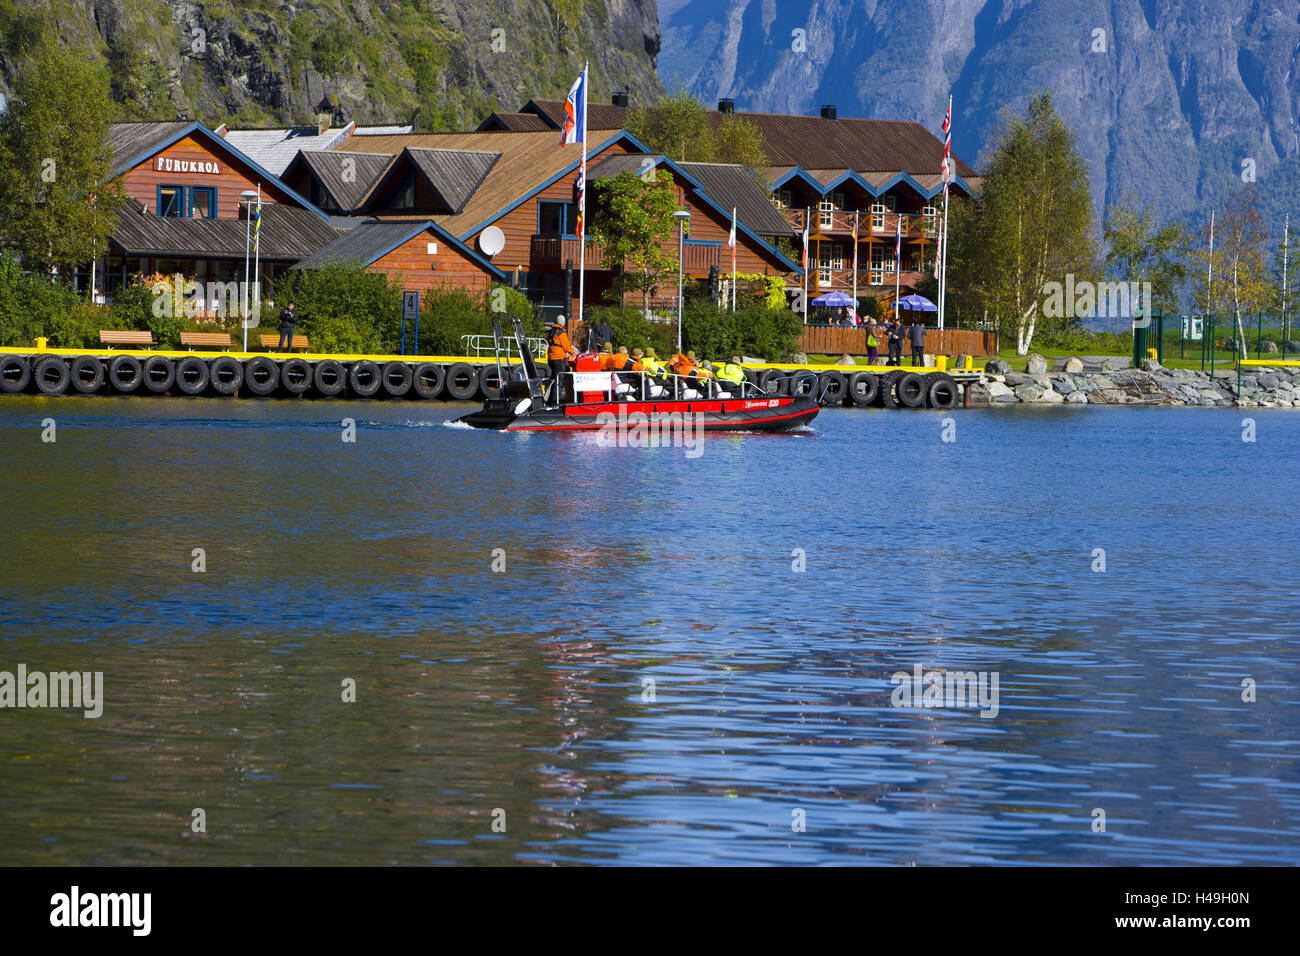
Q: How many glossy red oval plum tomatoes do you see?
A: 0